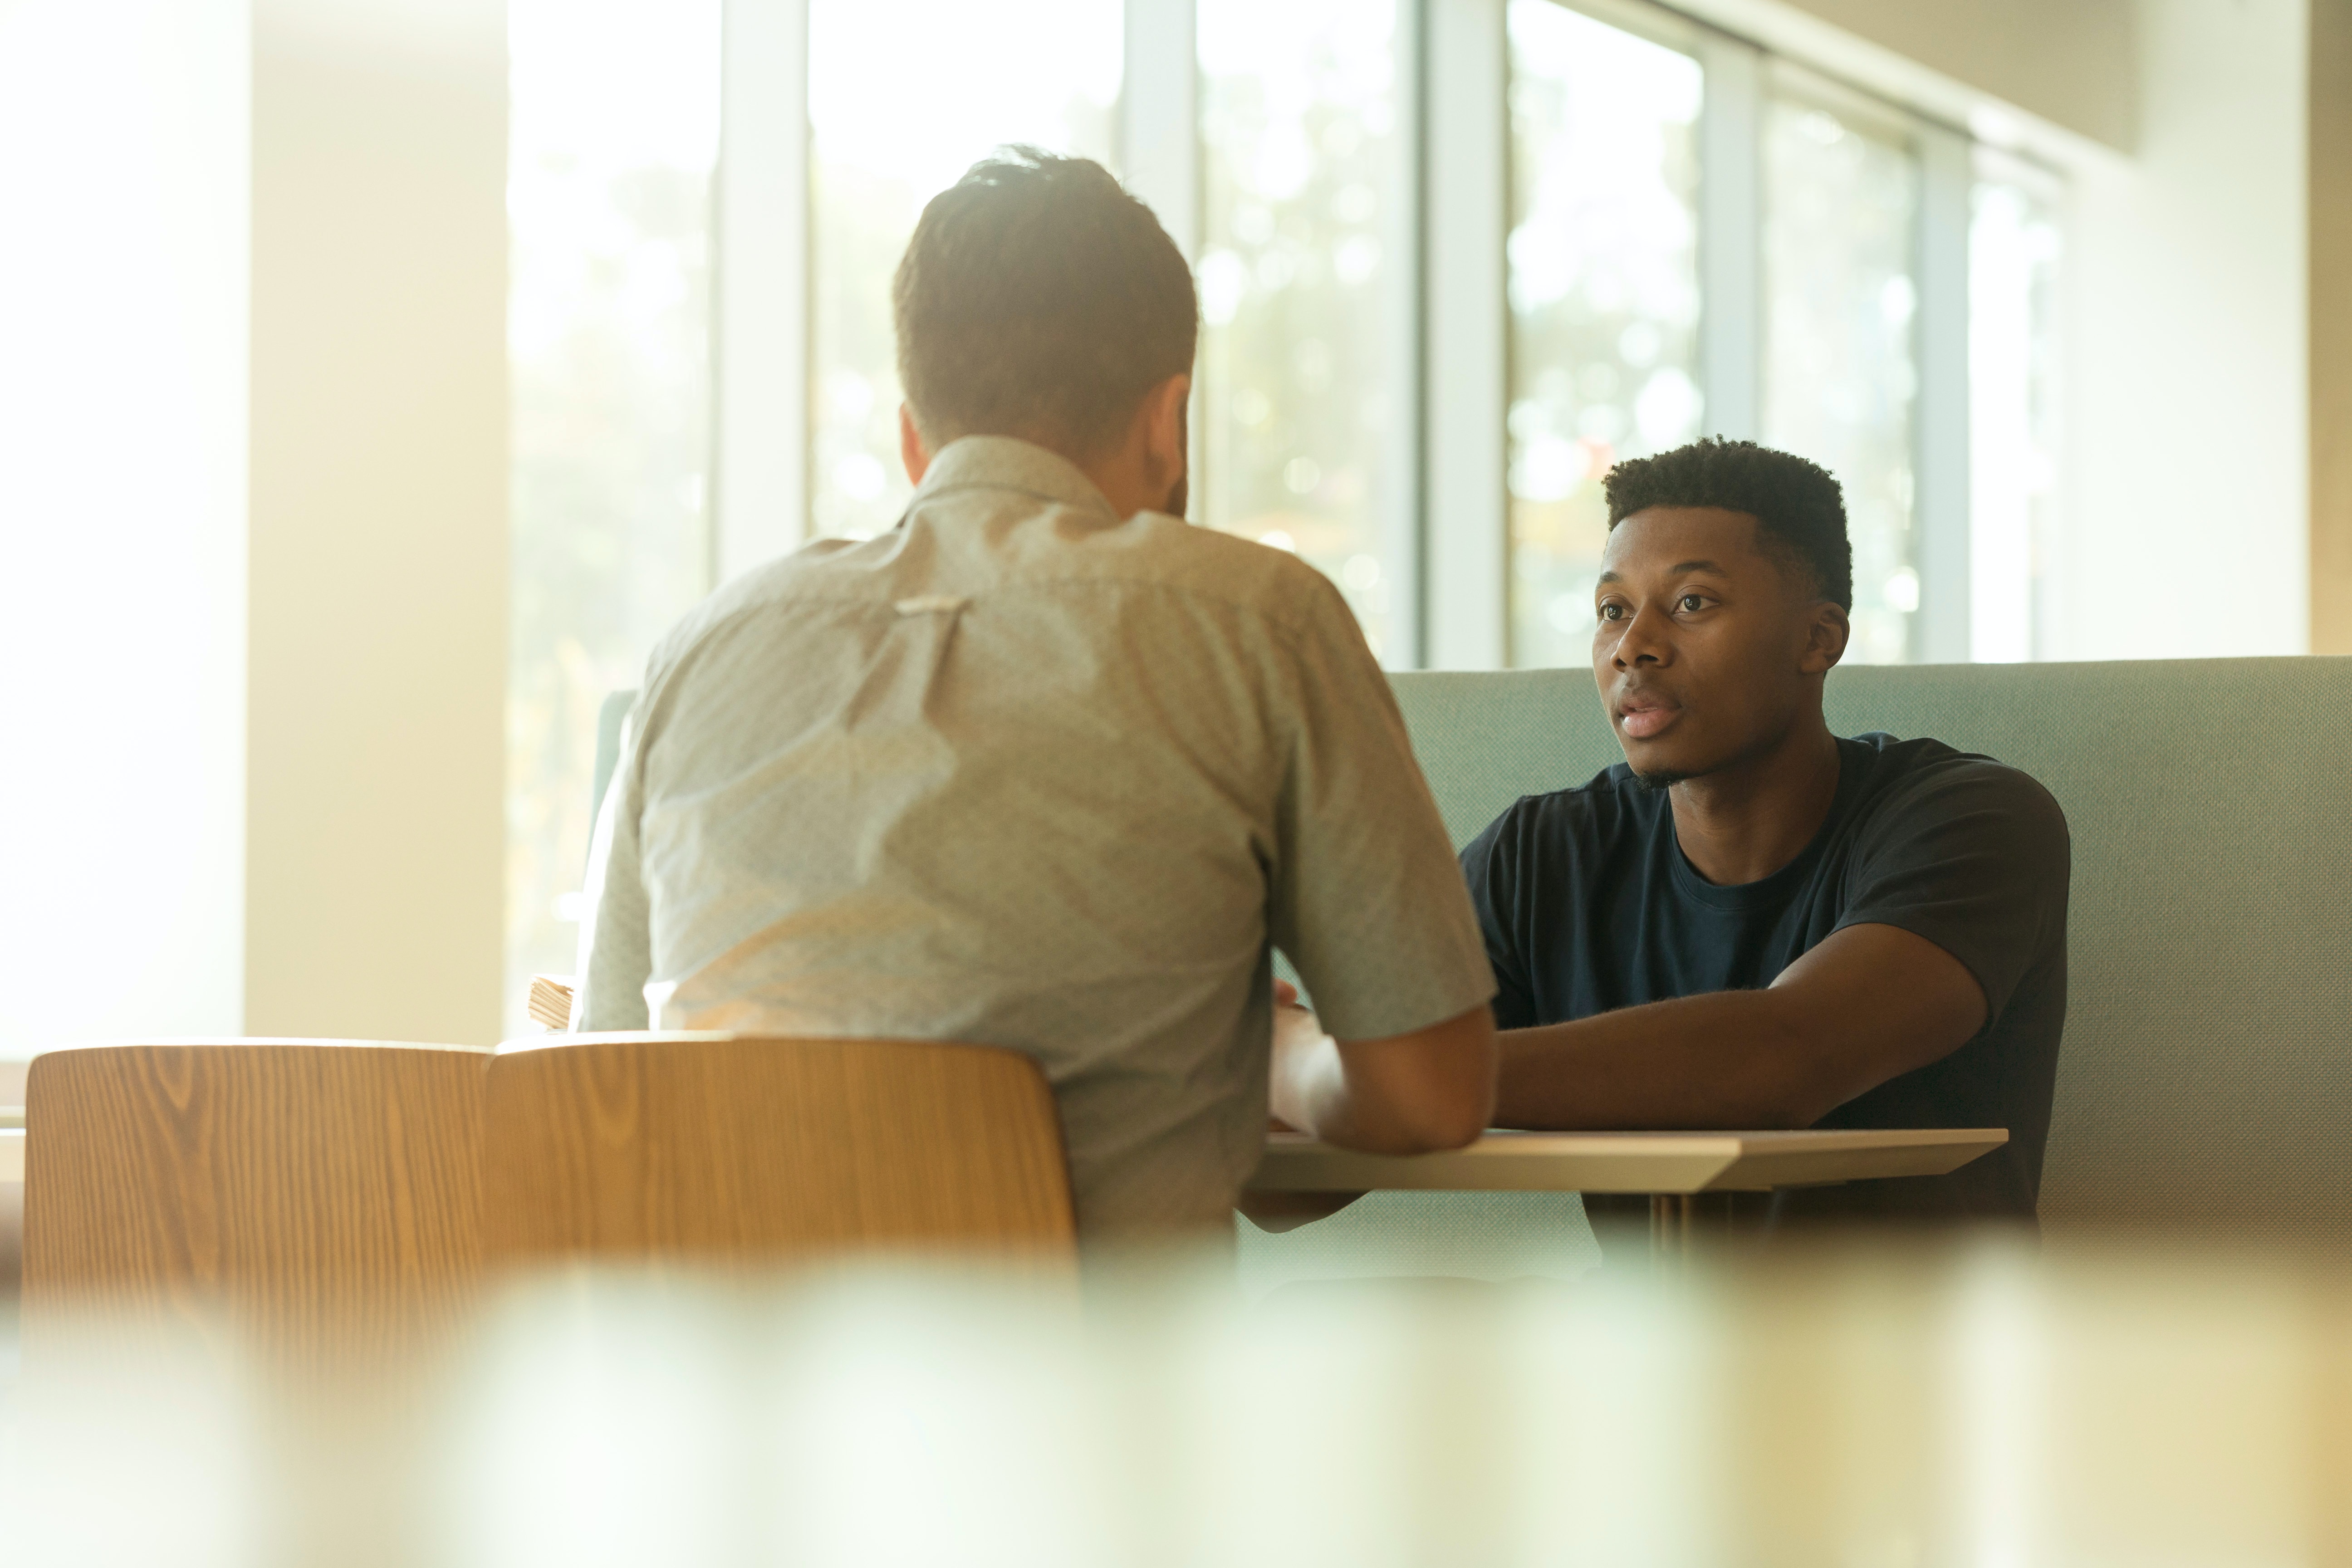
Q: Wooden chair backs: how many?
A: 2